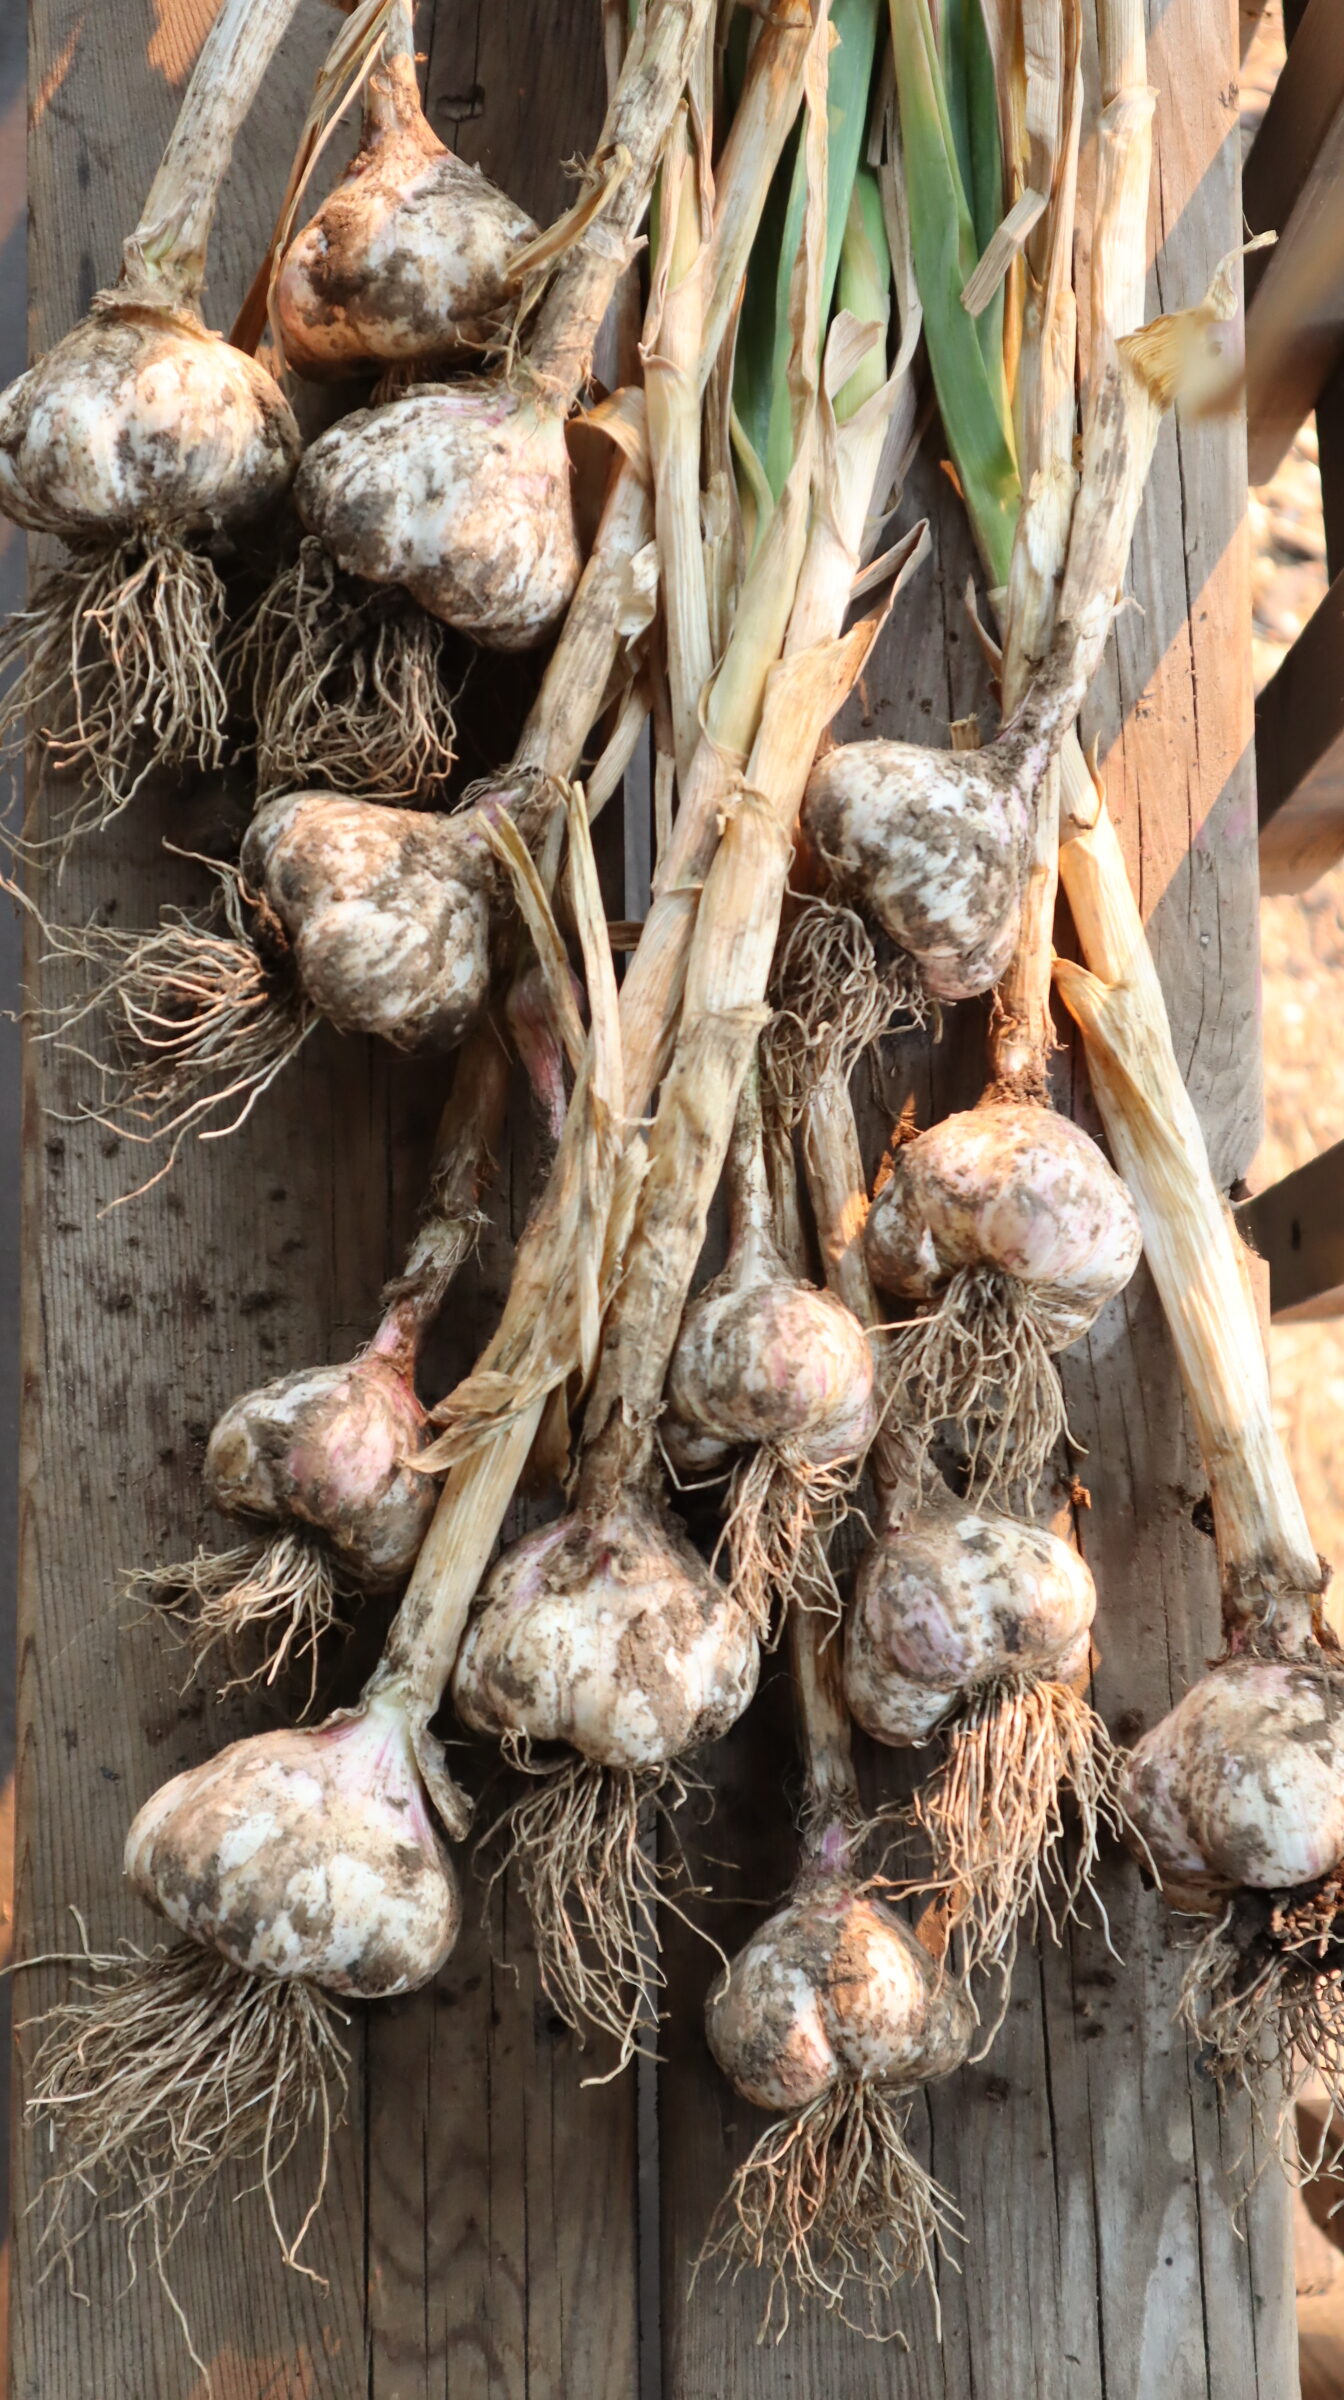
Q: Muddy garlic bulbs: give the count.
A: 13